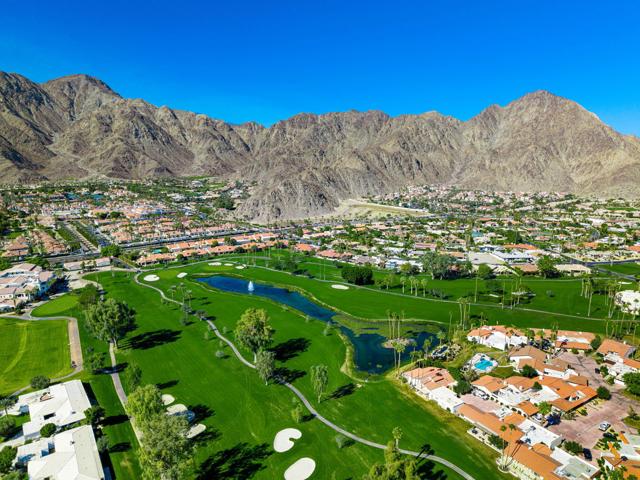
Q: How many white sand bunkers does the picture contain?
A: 11